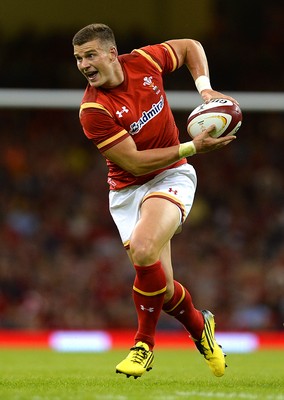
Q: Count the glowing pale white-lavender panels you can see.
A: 2